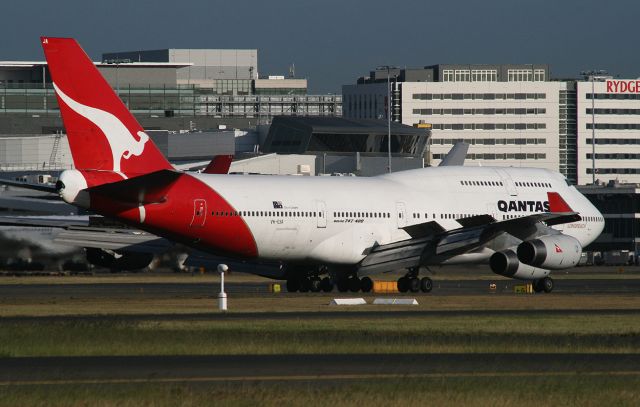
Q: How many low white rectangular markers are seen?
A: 2